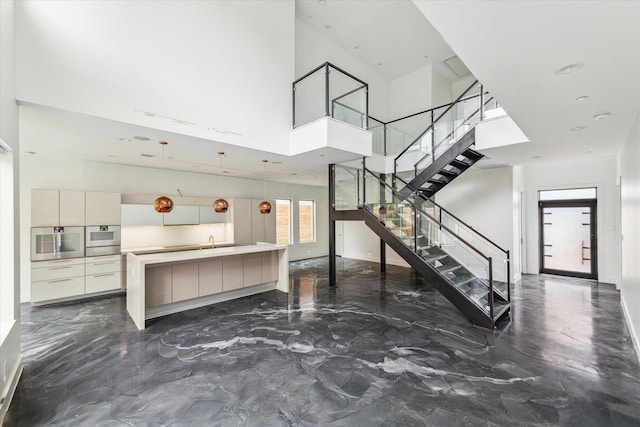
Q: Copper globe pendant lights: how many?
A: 3